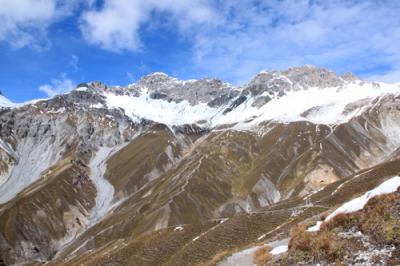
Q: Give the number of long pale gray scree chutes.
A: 2